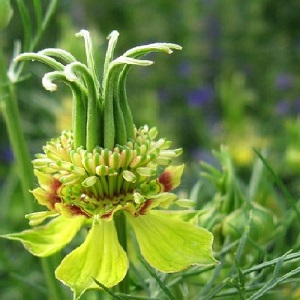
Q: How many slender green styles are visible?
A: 9